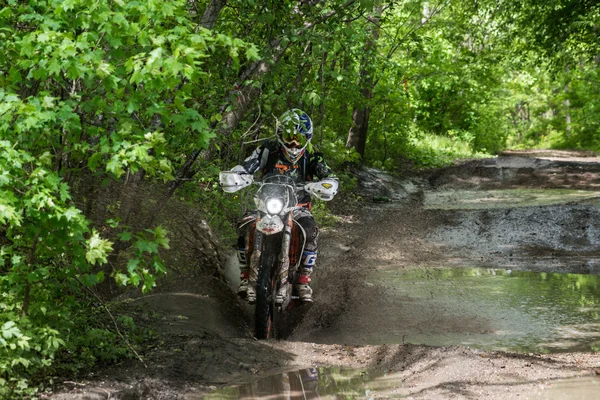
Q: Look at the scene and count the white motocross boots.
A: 2